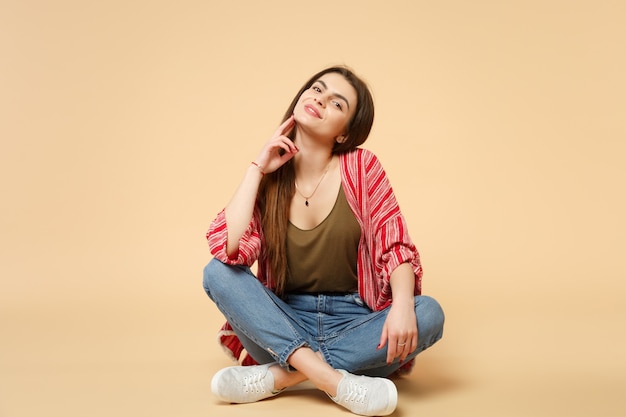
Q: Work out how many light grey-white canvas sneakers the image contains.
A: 2